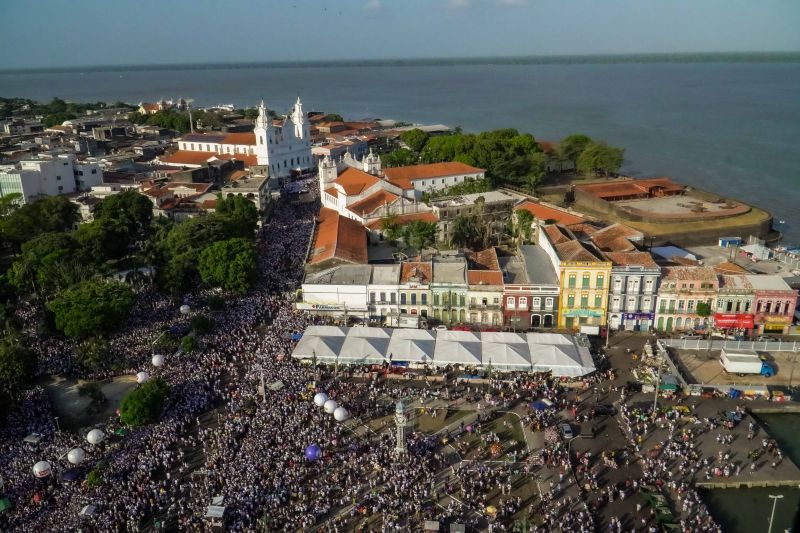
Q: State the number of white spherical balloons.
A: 9